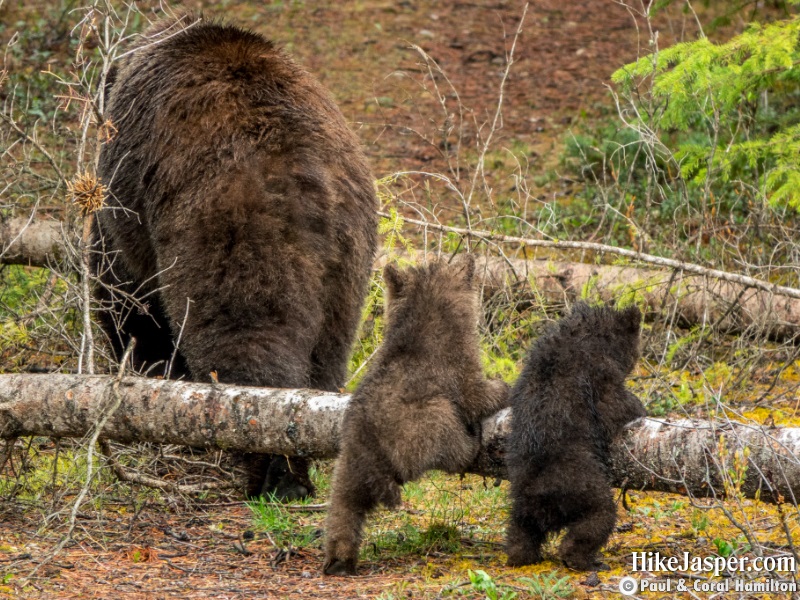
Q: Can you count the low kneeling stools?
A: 0